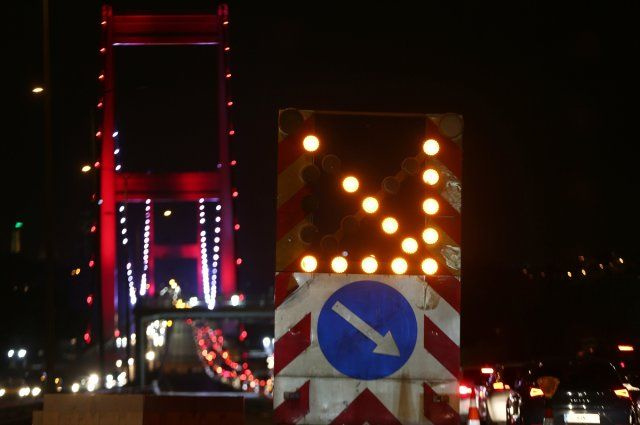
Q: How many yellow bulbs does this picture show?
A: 14